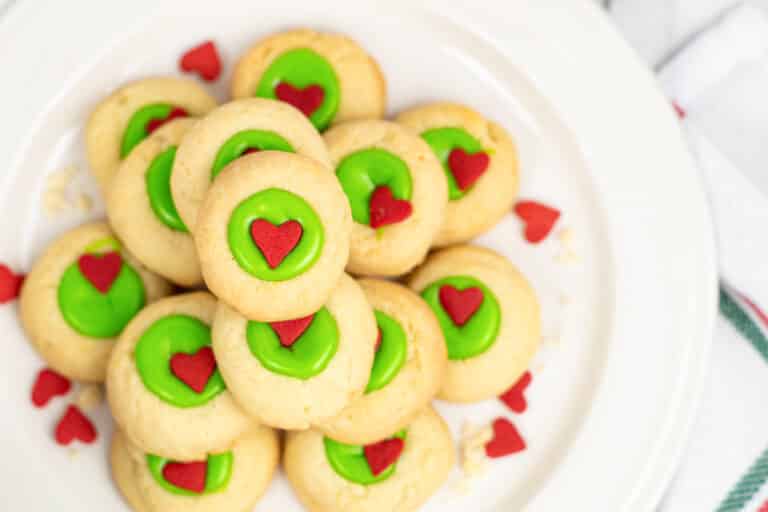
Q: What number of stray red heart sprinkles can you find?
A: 7